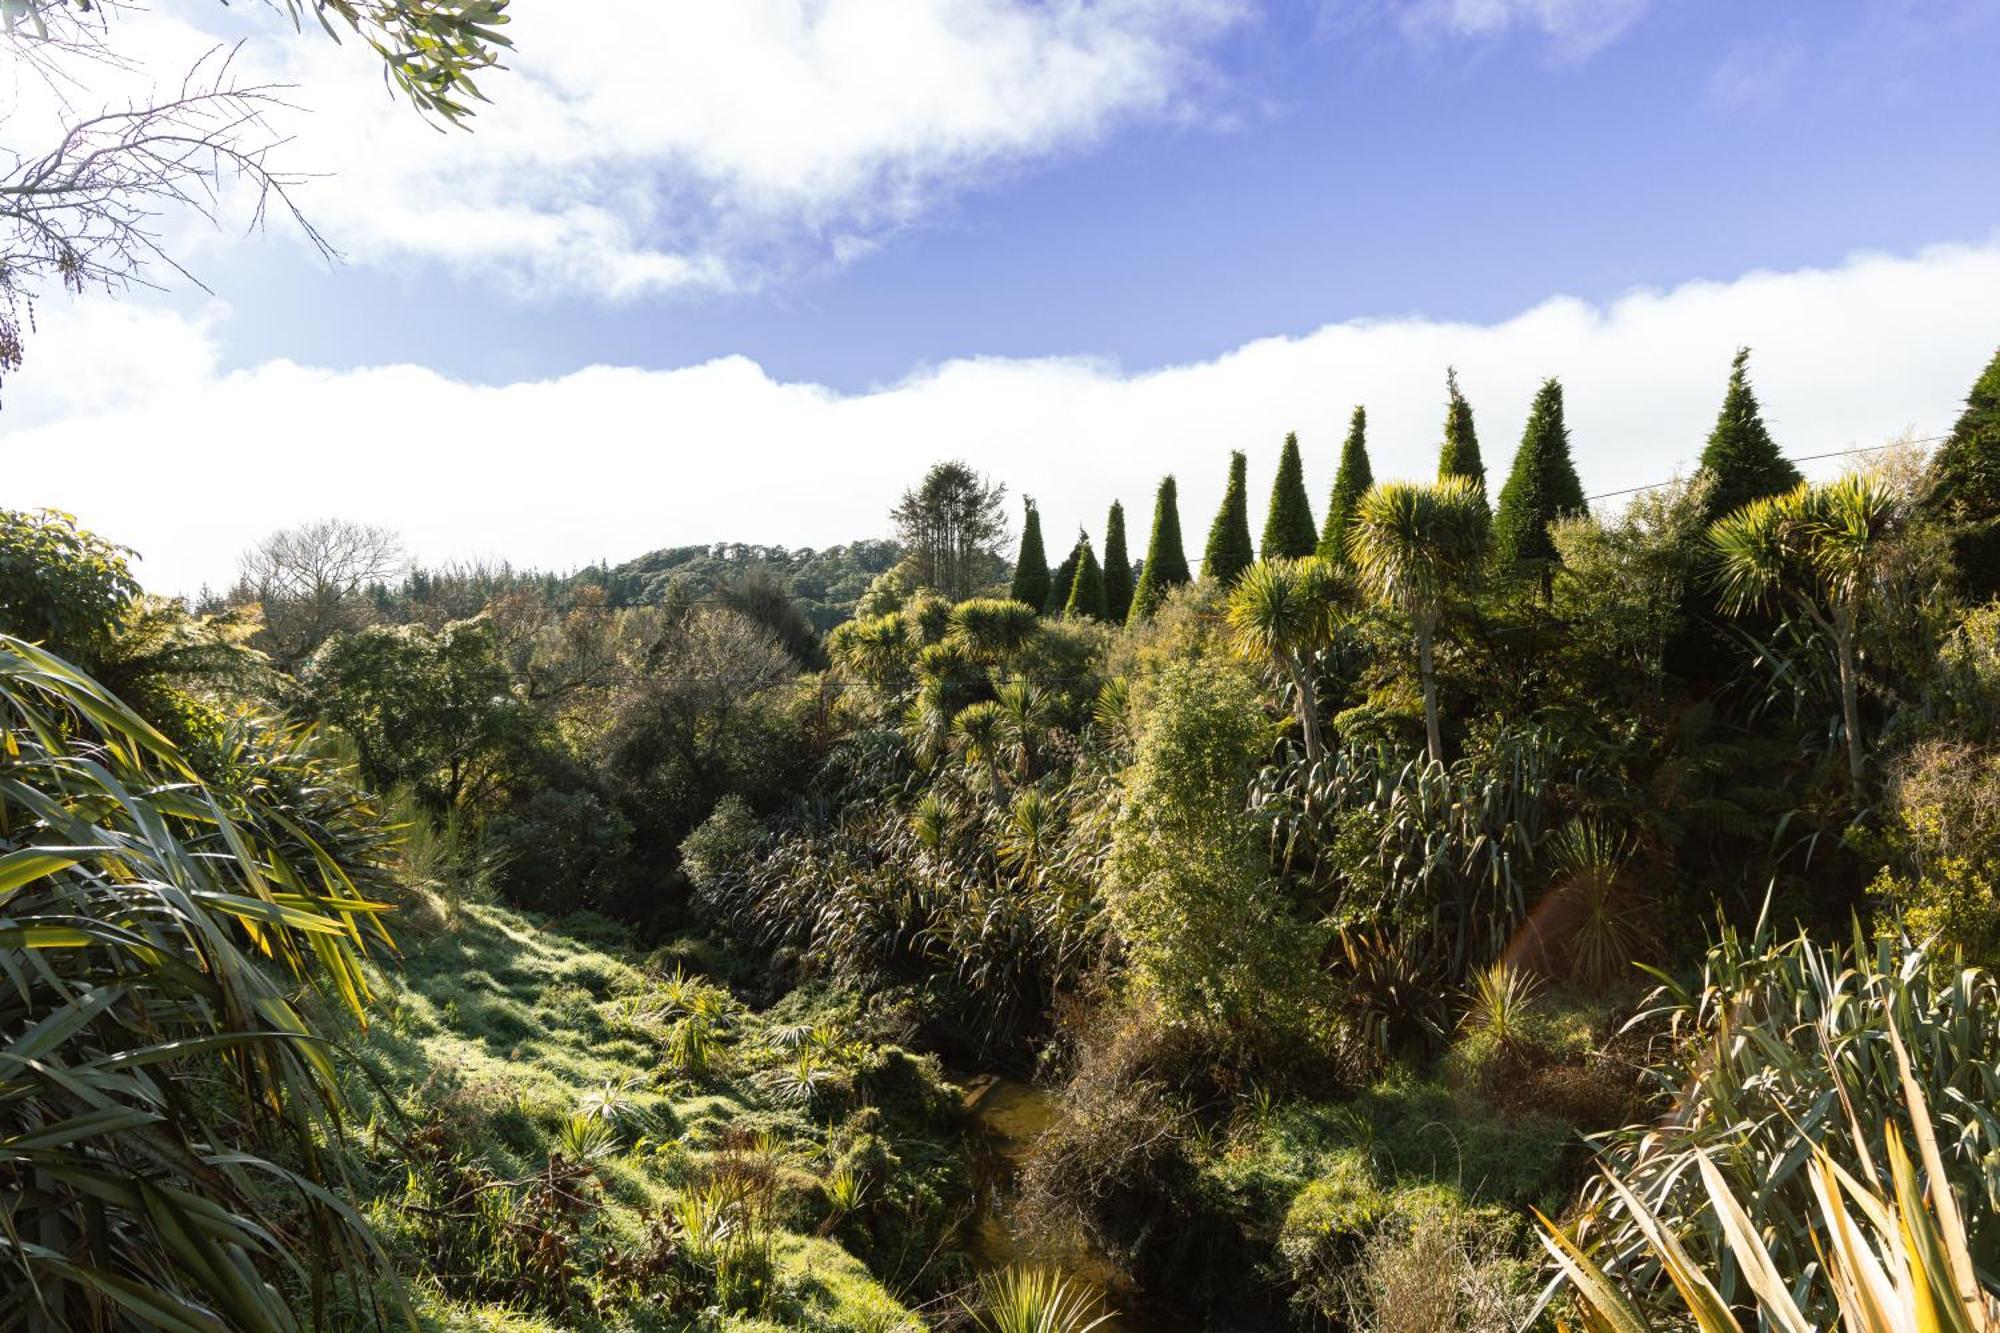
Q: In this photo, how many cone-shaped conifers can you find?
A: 12